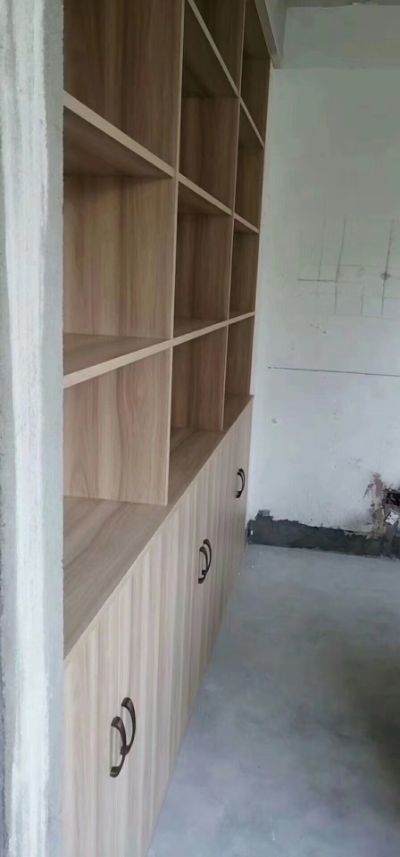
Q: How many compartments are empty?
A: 11